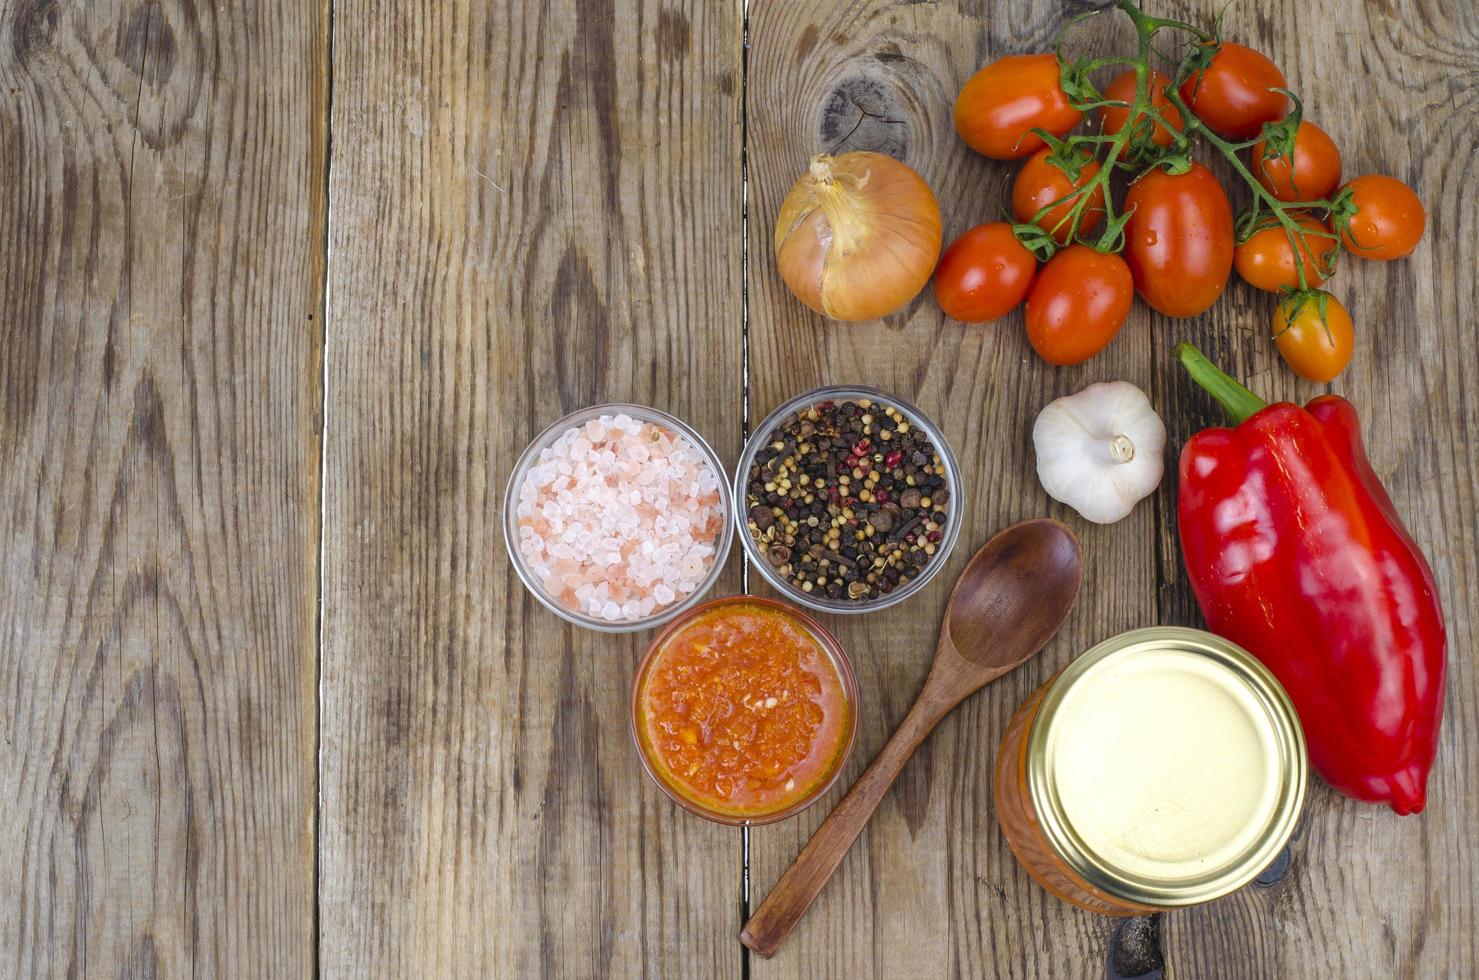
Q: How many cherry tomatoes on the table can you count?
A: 11